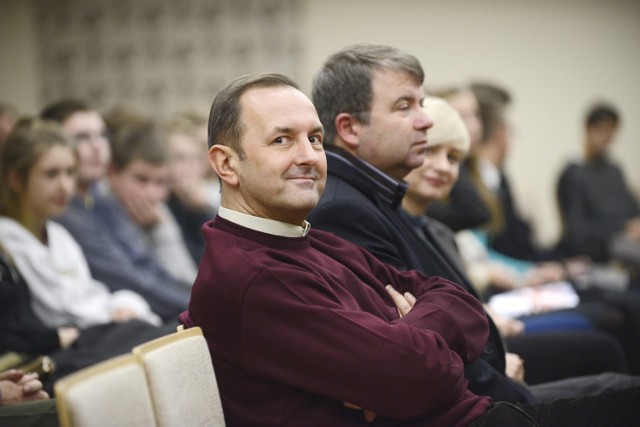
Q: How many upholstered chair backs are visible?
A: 2